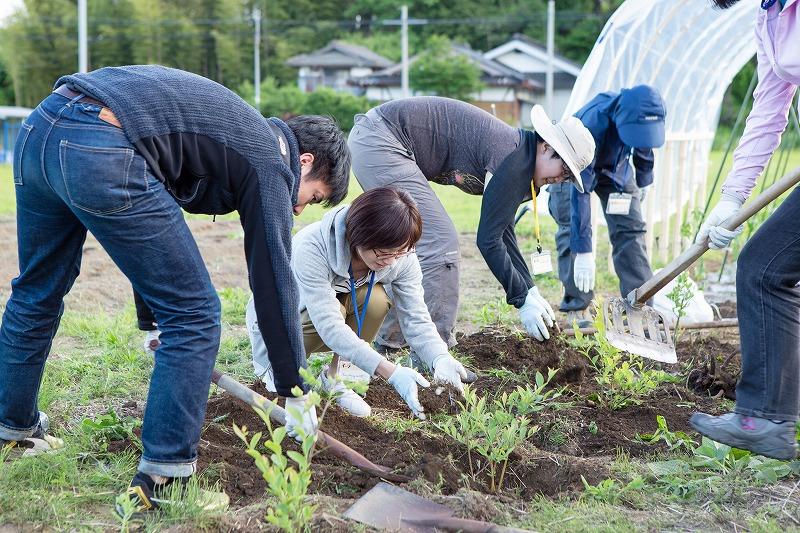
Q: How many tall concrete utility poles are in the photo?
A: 4